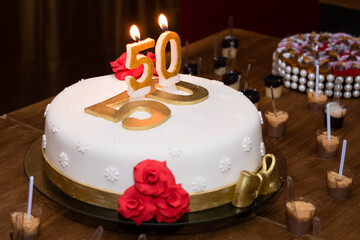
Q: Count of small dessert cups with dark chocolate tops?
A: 6